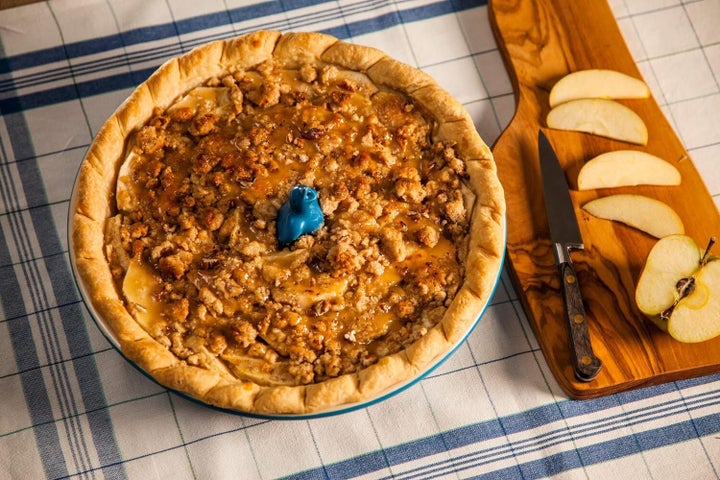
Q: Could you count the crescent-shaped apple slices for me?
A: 4